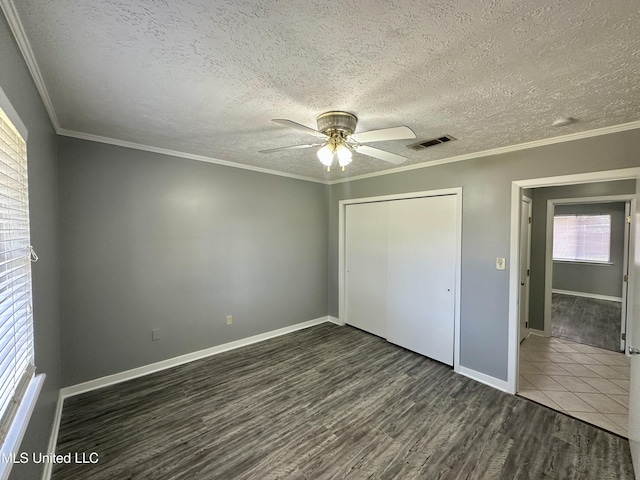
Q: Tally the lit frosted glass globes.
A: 2